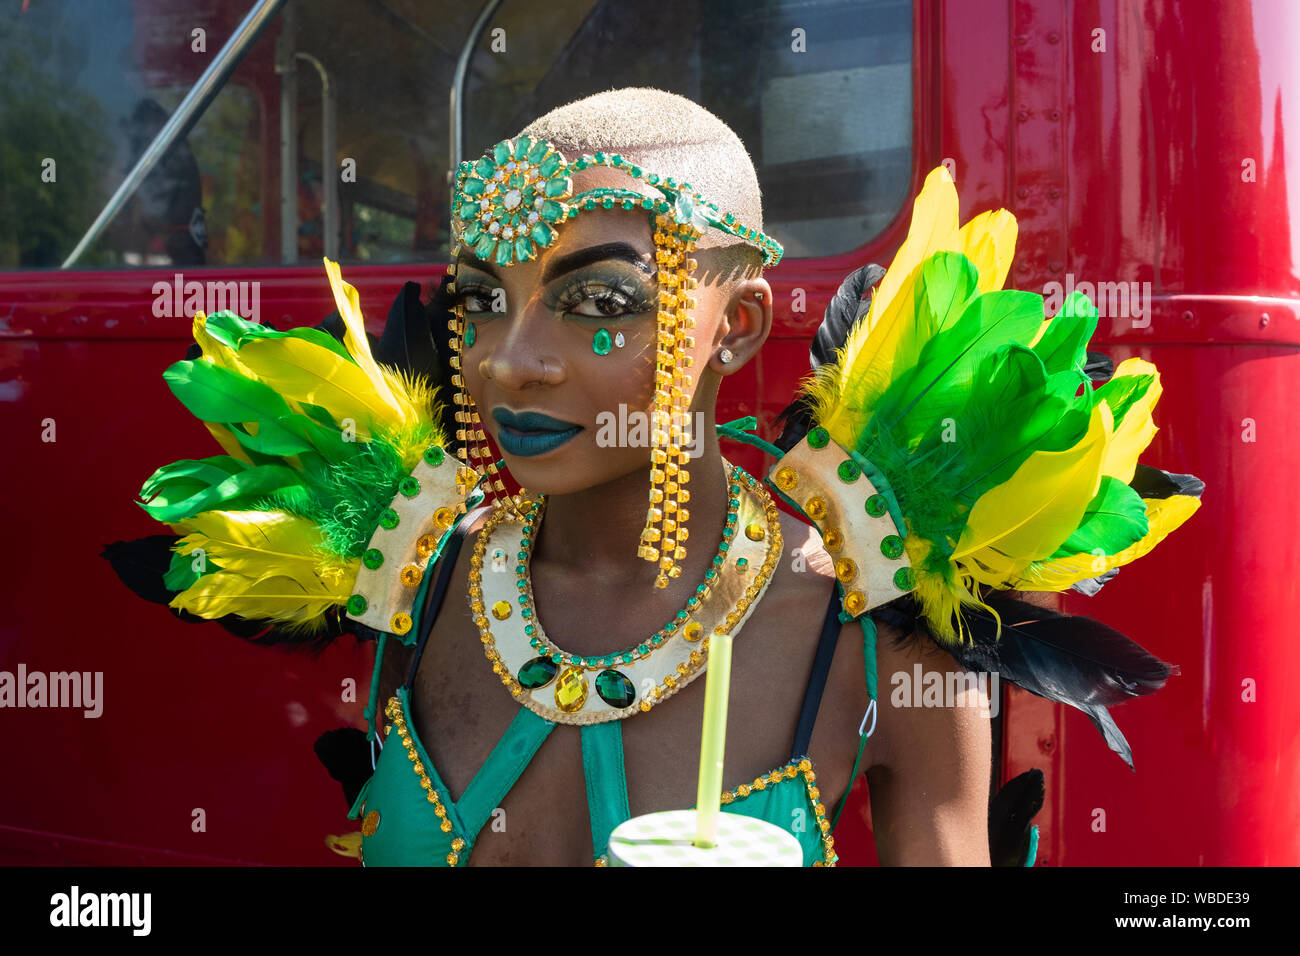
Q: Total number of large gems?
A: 3